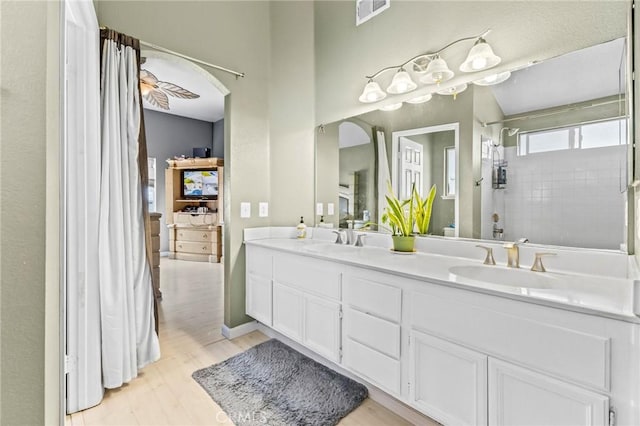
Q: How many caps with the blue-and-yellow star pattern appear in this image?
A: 0